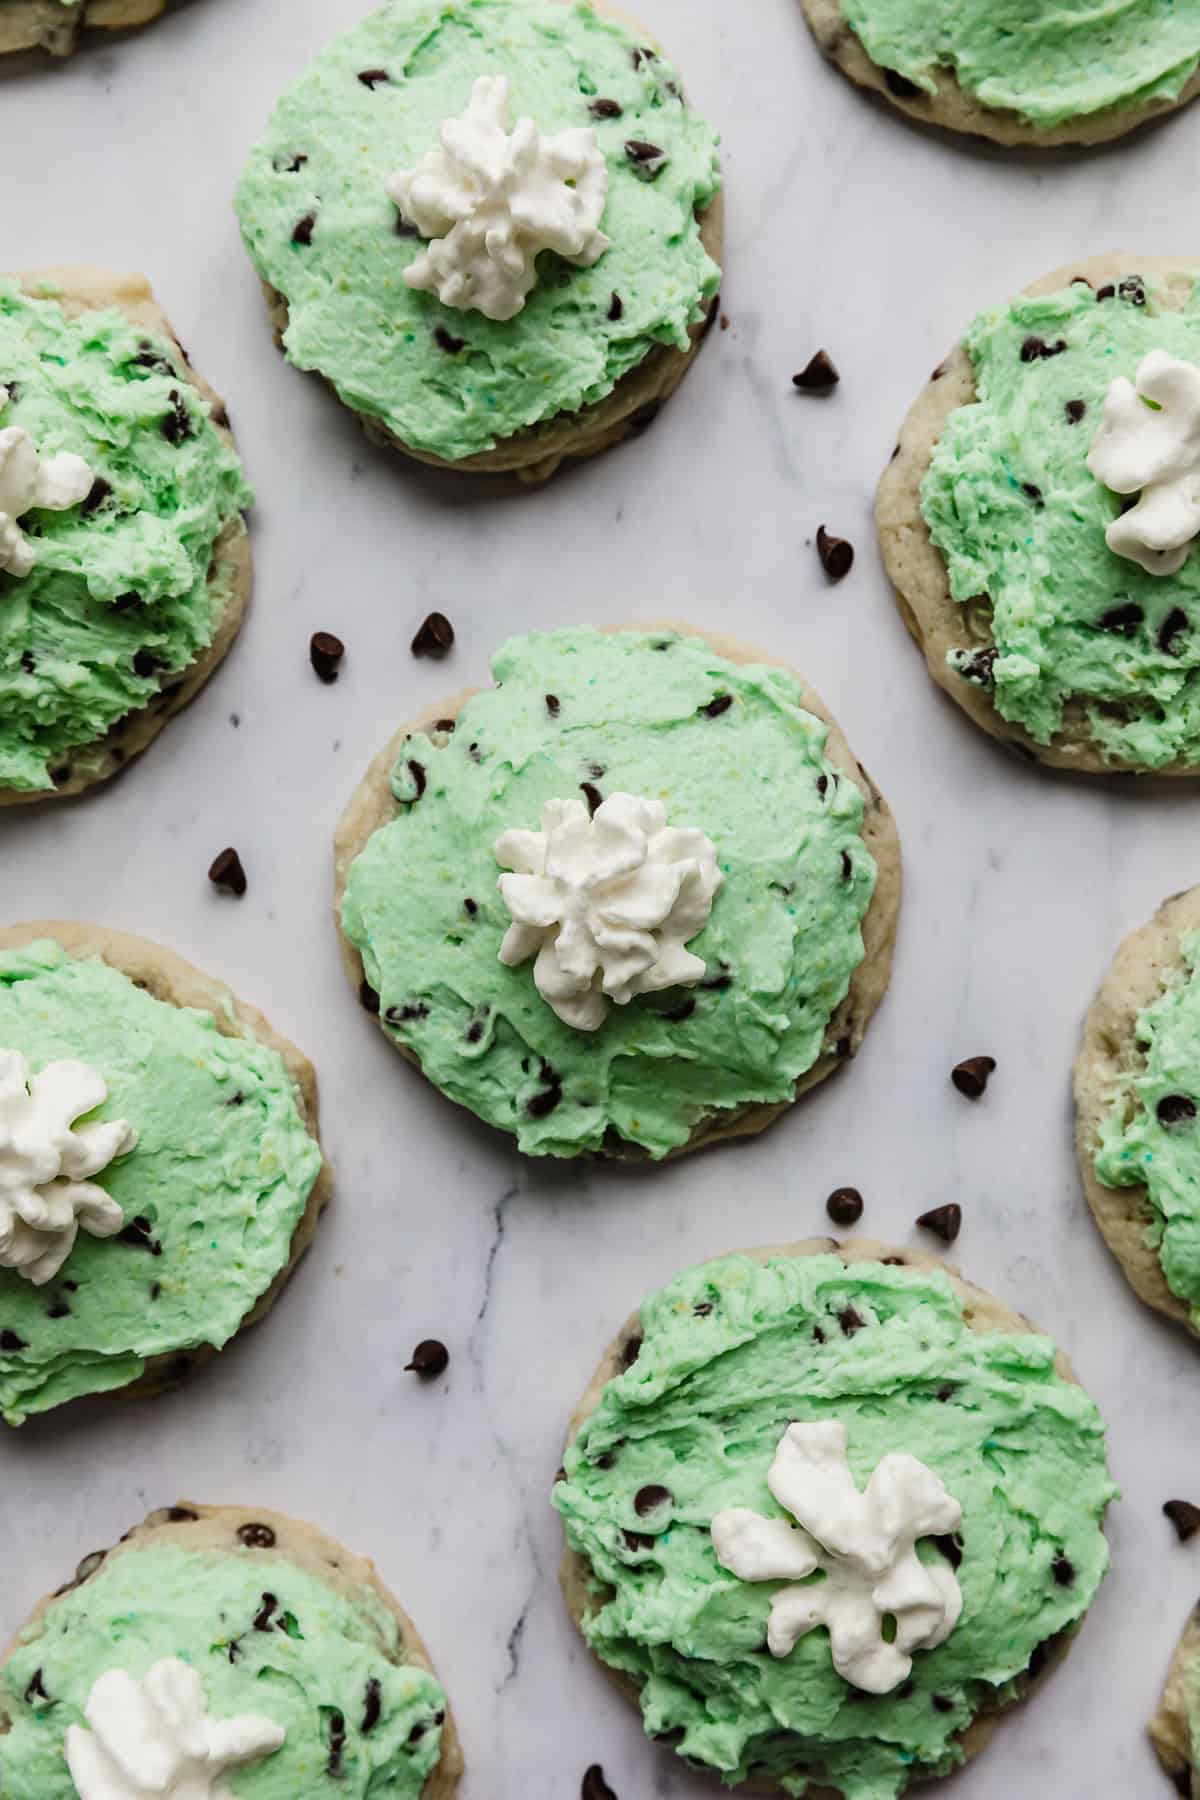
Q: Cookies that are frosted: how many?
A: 11